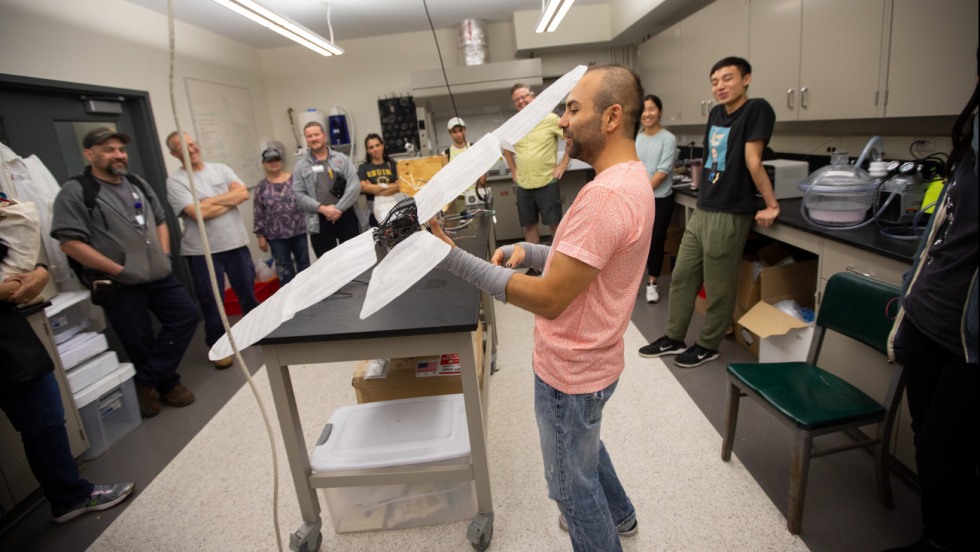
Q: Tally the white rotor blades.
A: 3